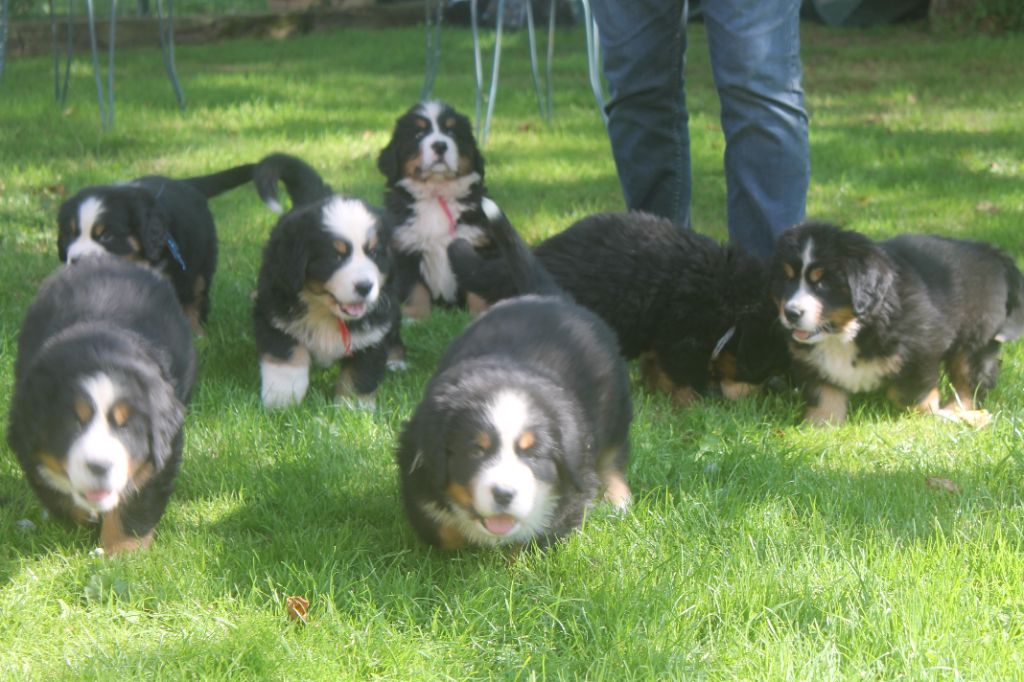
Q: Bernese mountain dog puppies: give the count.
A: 7